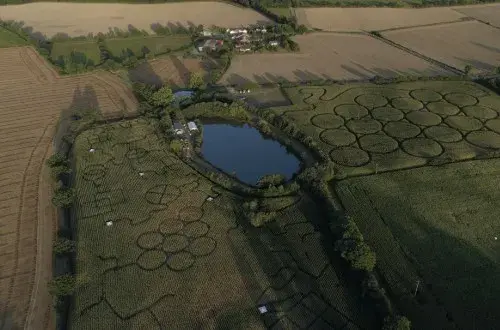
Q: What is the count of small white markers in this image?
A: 5